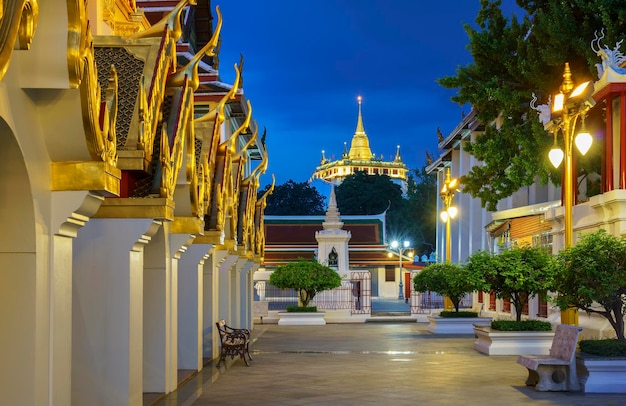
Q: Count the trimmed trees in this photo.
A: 4